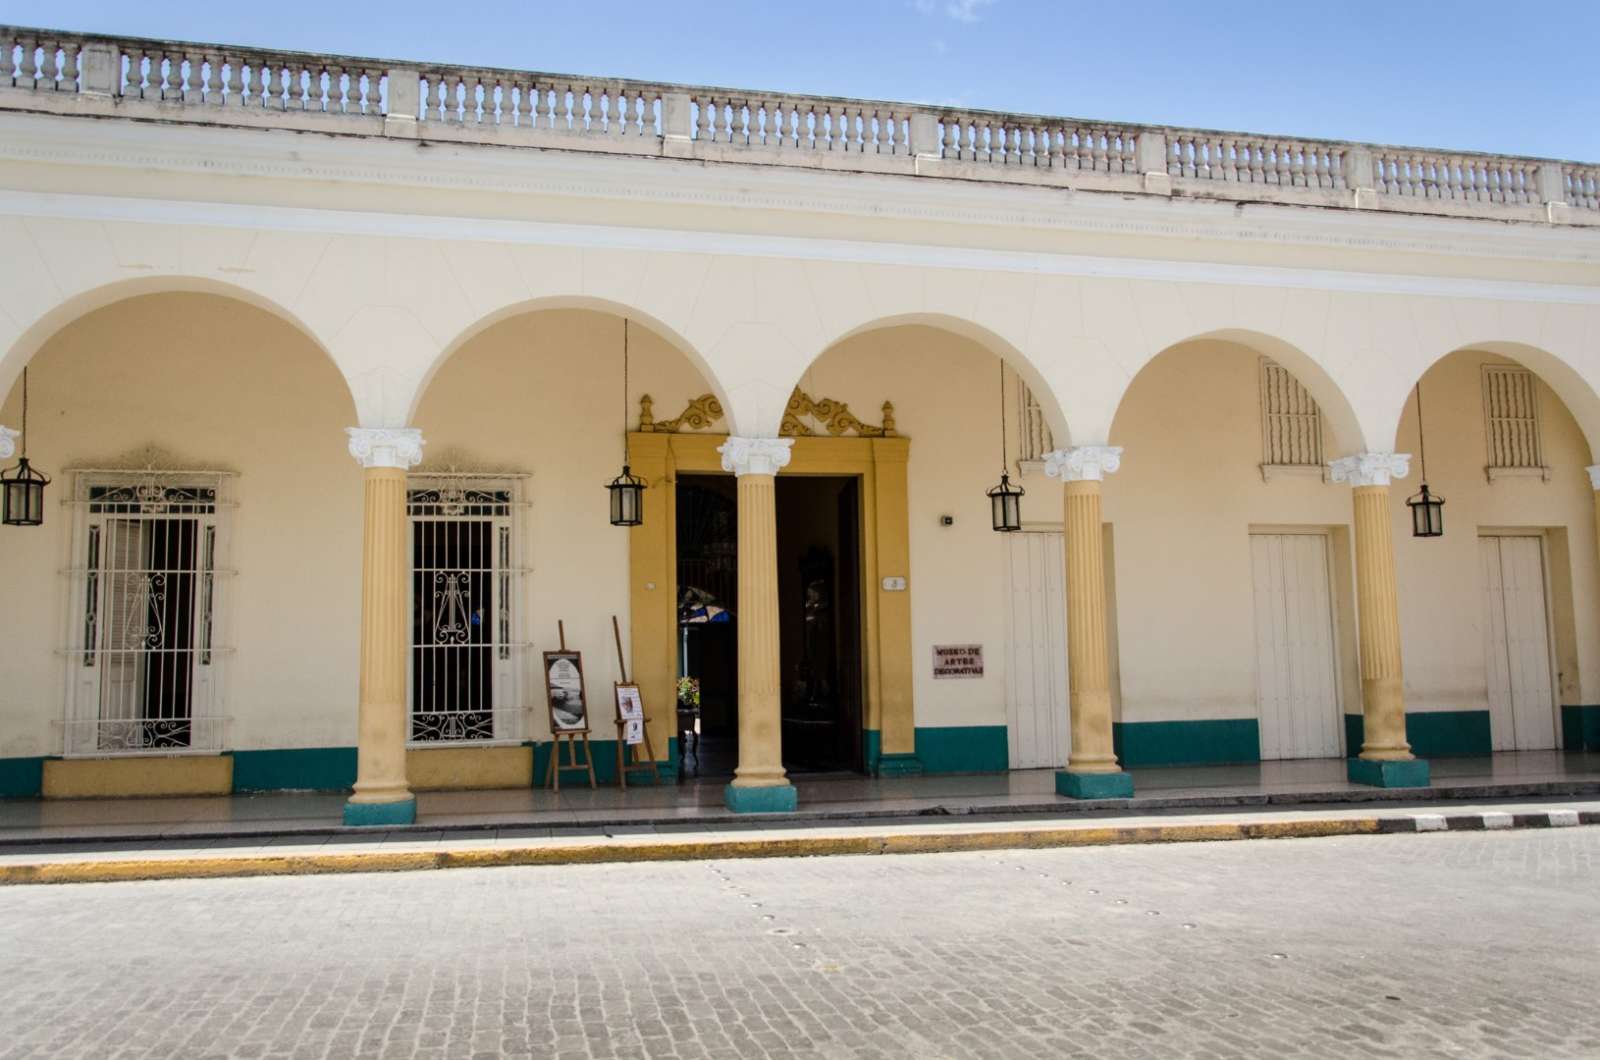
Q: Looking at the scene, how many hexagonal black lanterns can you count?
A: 4